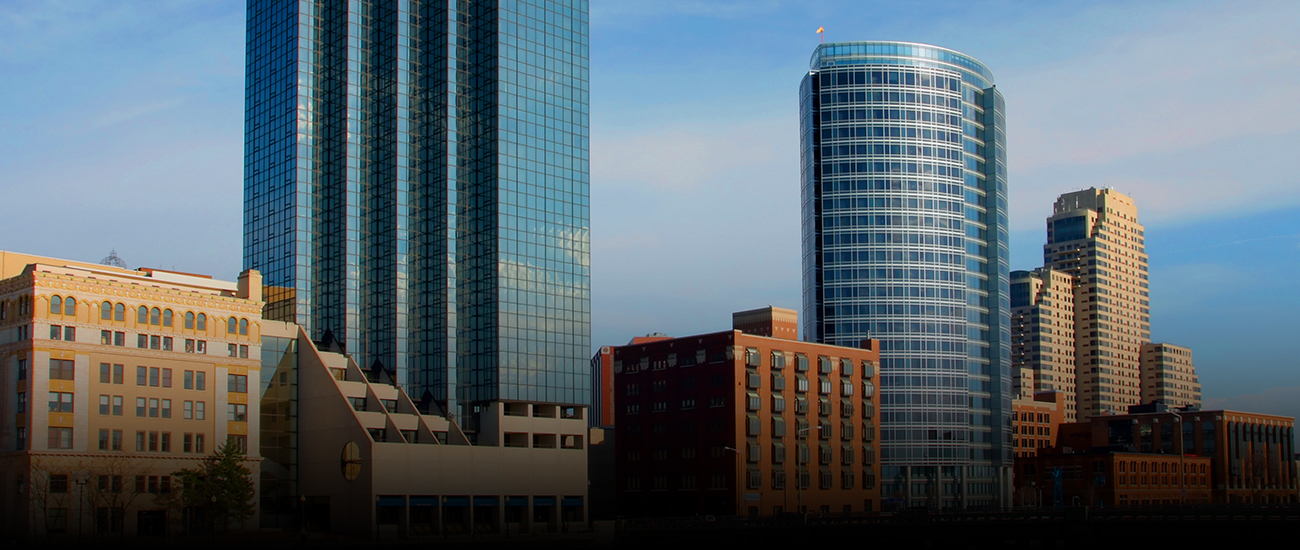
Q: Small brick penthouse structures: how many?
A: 1